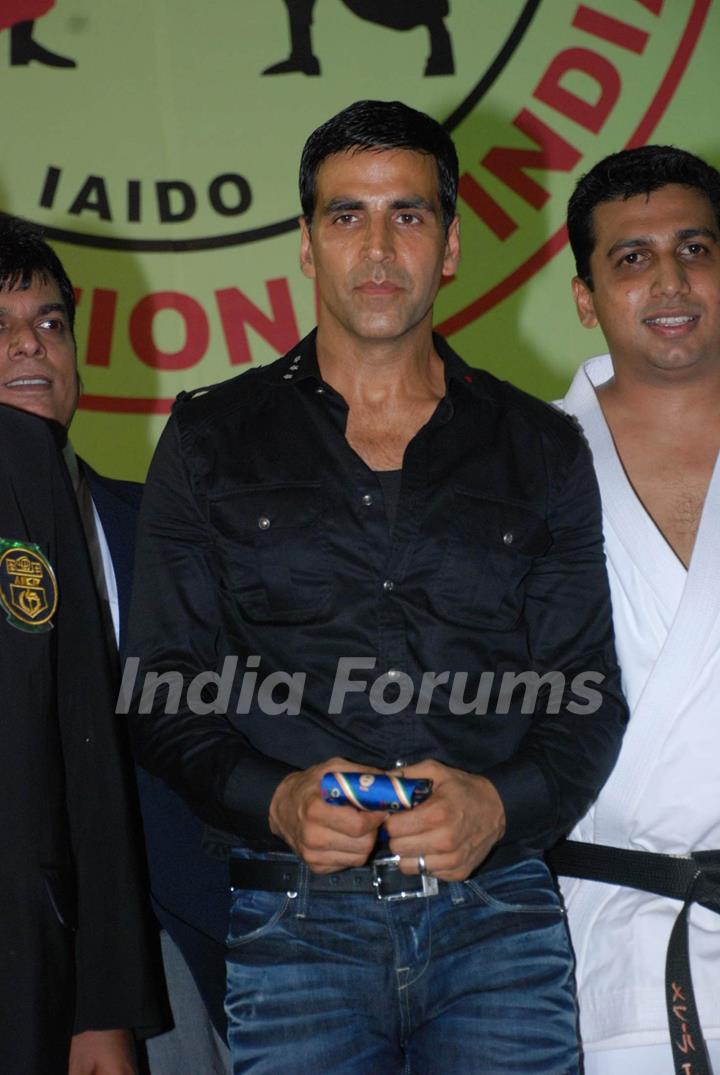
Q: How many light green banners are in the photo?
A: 1